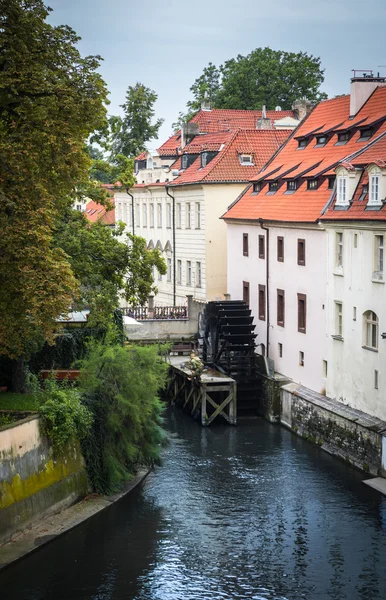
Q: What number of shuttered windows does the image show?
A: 8